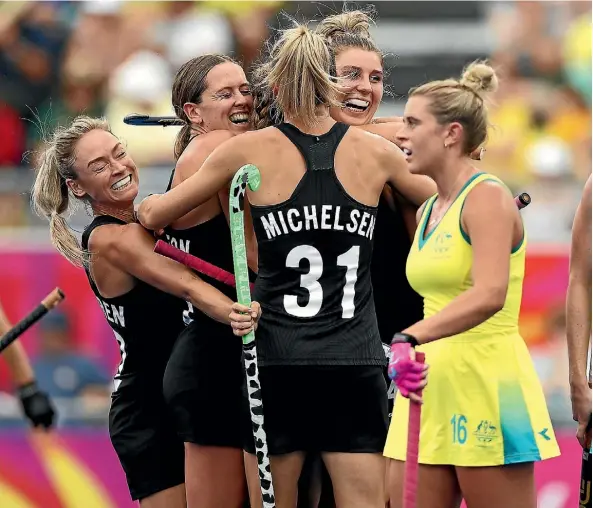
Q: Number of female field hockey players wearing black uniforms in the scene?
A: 4